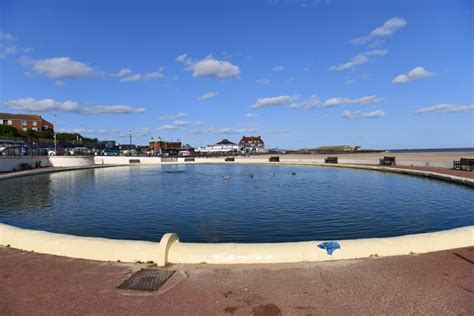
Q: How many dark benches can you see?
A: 7